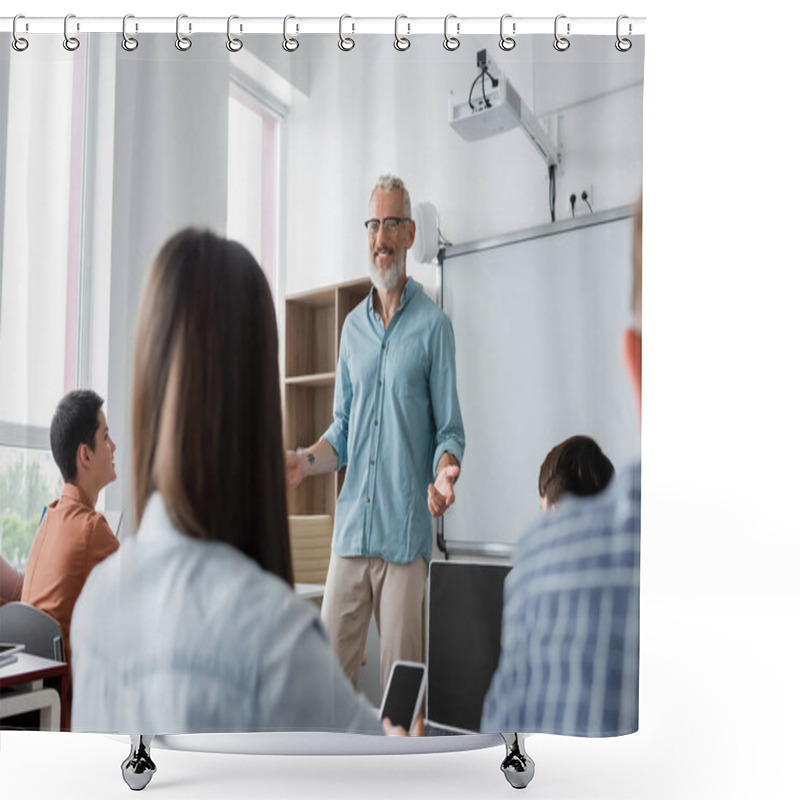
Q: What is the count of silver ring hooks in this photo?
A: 12